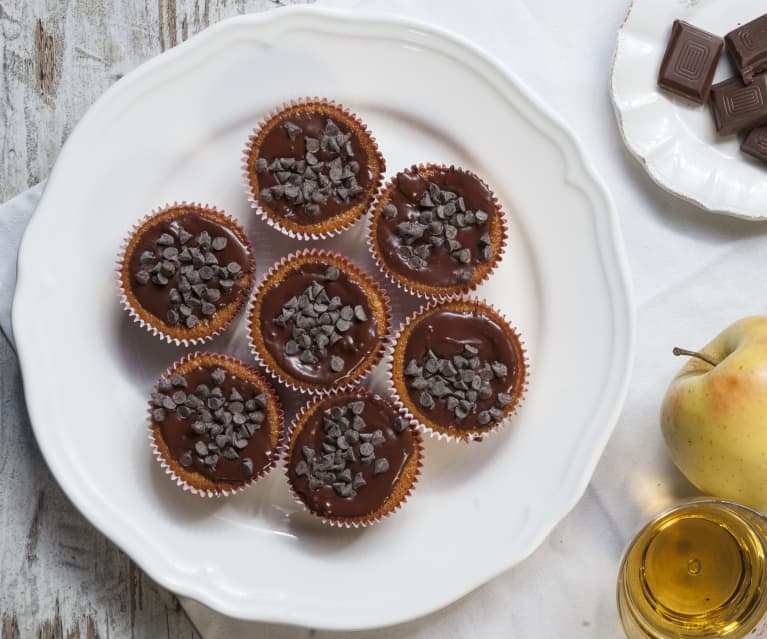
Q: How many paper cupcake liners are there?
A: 7